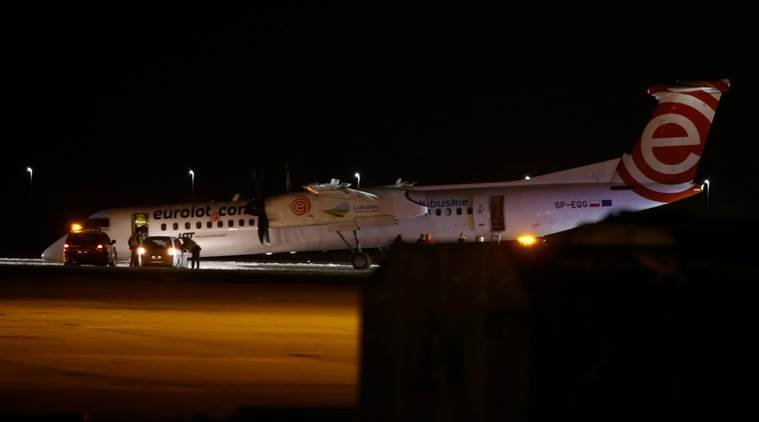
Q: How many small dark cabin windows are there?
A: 14